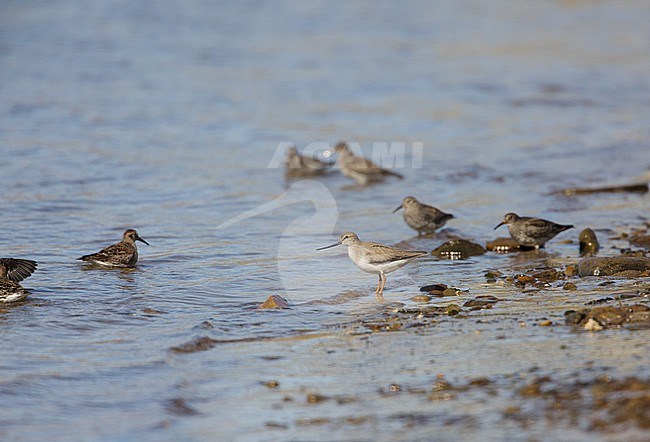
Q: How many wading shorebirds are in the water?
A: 7